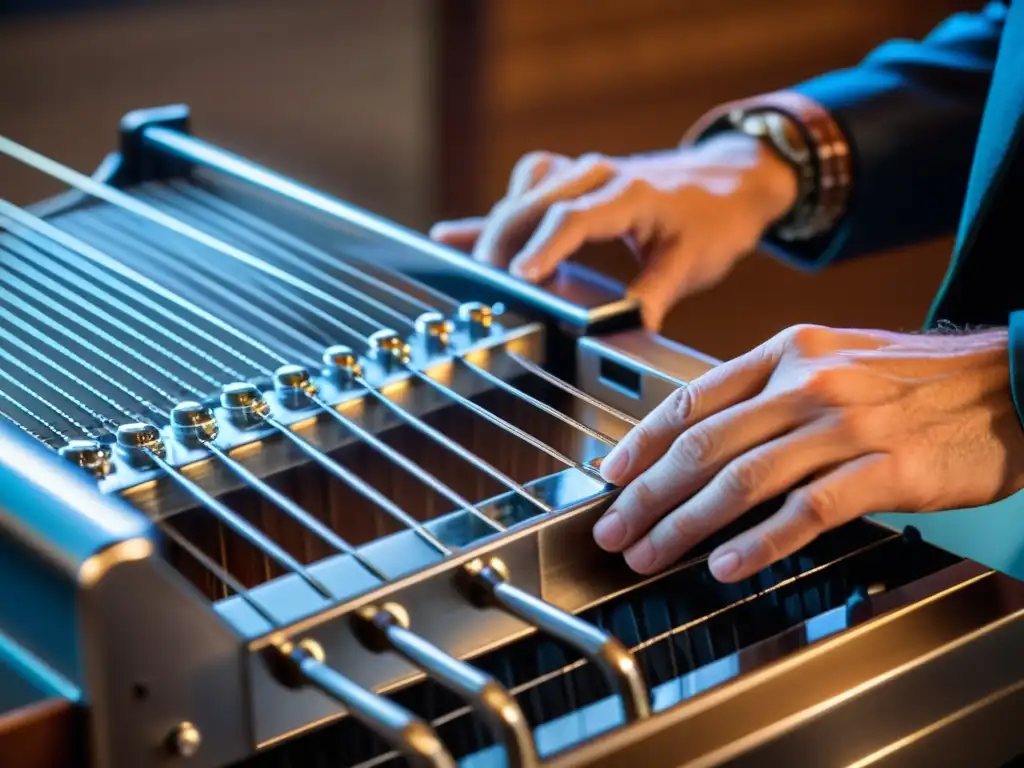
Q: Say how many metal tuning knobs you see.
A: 9